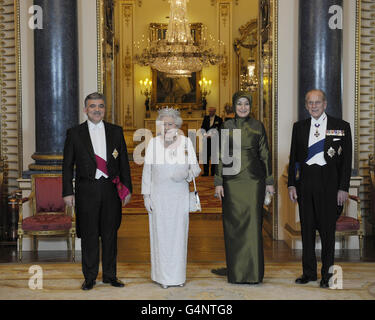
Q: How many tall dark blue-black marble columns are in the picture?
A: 2